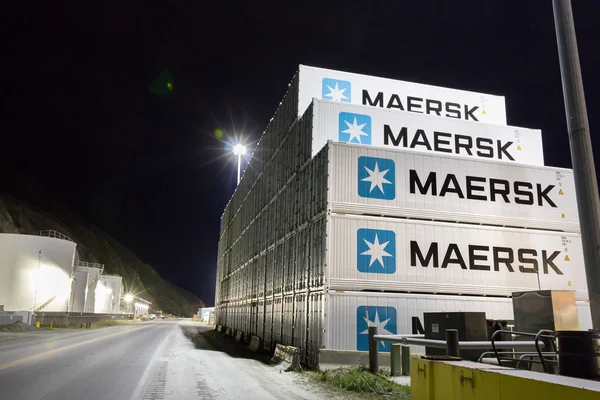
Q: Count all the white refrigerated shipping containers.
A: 5